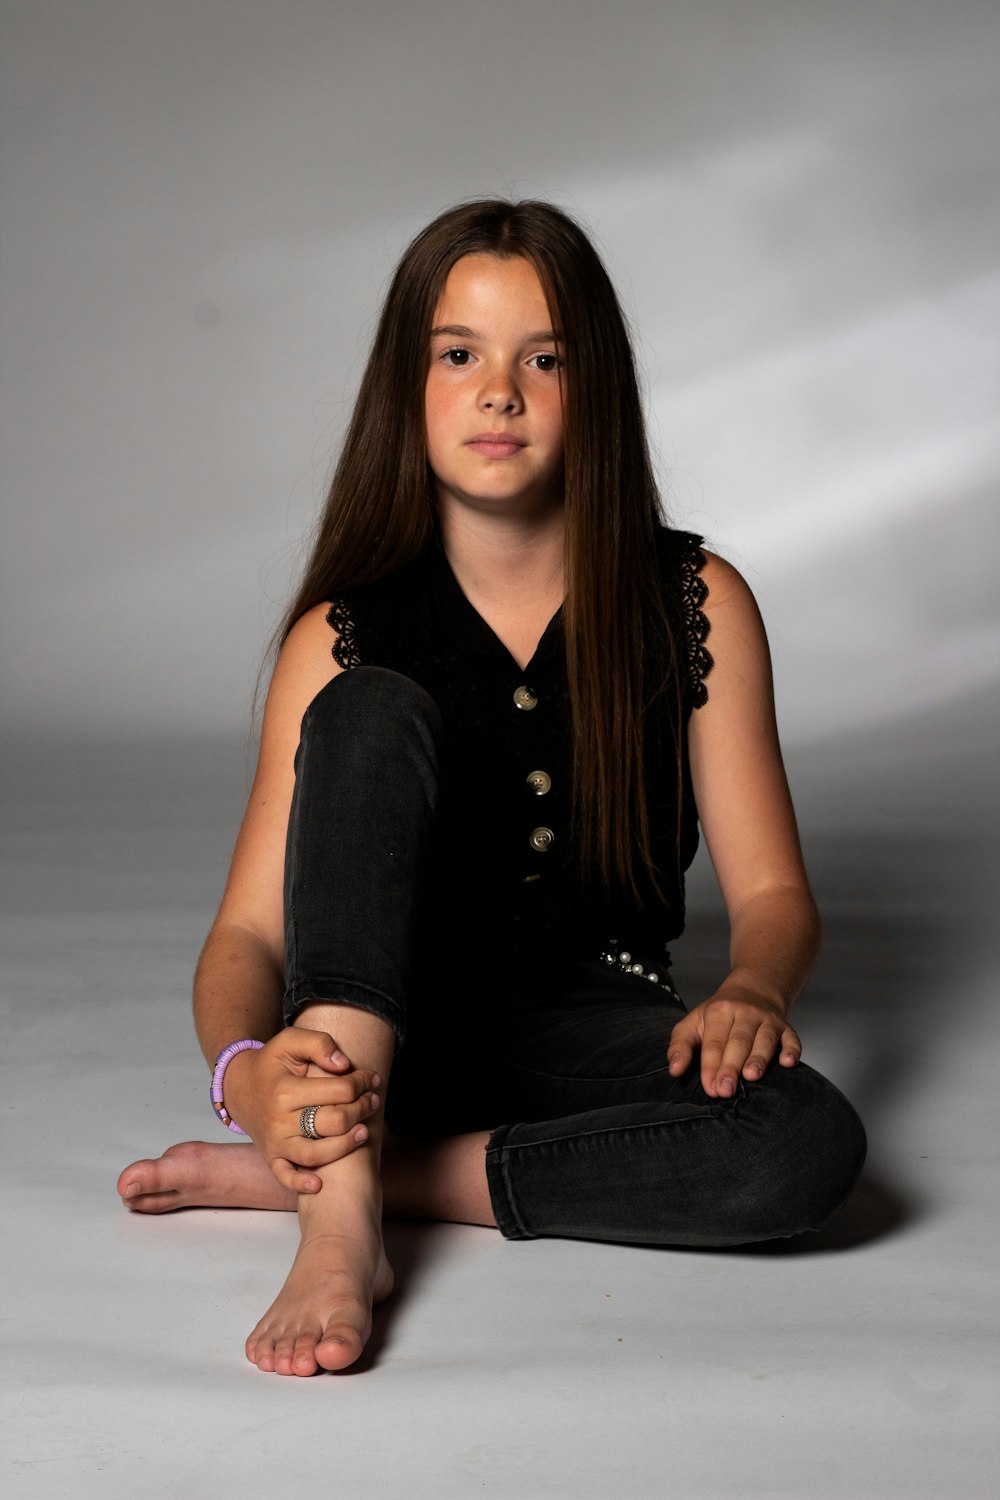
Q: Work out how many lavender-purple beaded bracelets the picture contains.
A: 1